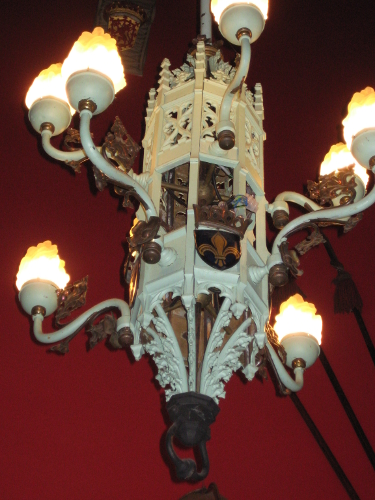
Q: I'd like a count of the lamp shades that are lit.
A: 7